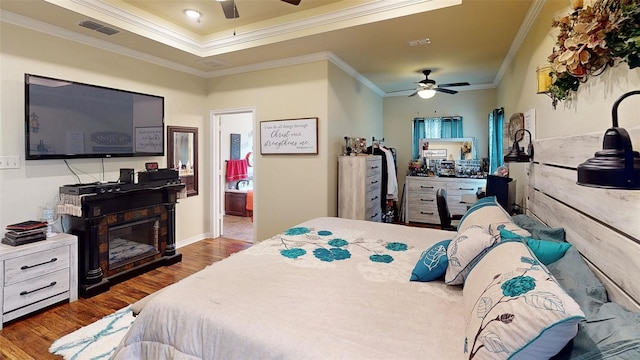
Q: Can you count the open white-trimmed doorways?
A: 1